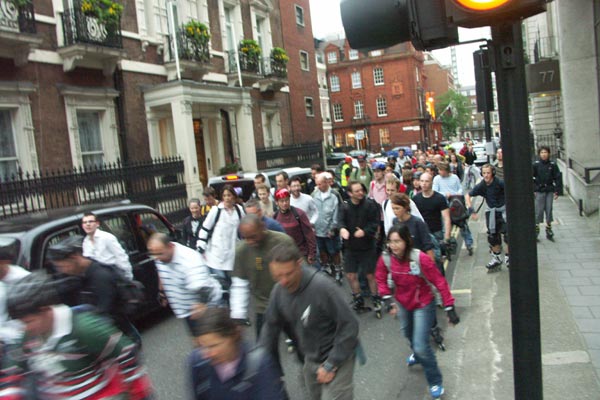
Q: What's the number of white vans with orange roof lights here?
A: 1